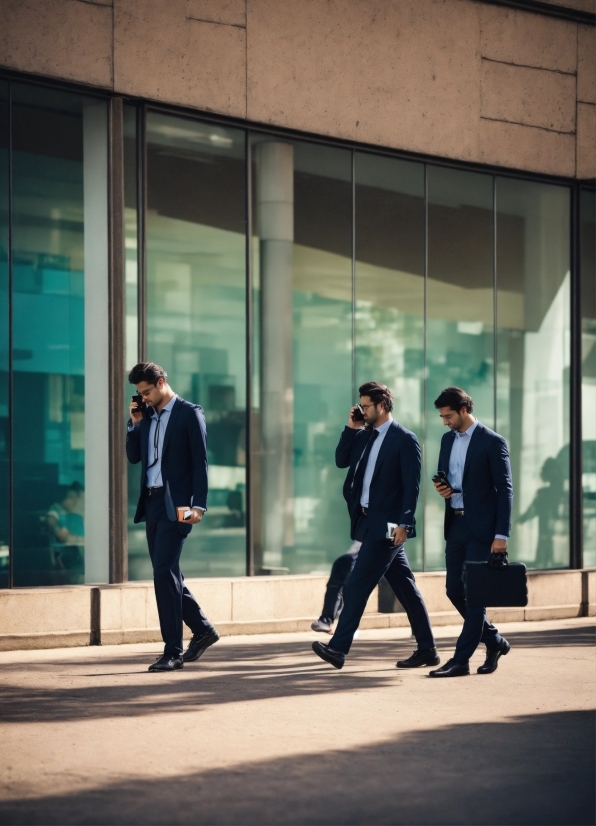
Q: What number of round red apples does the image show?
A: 0